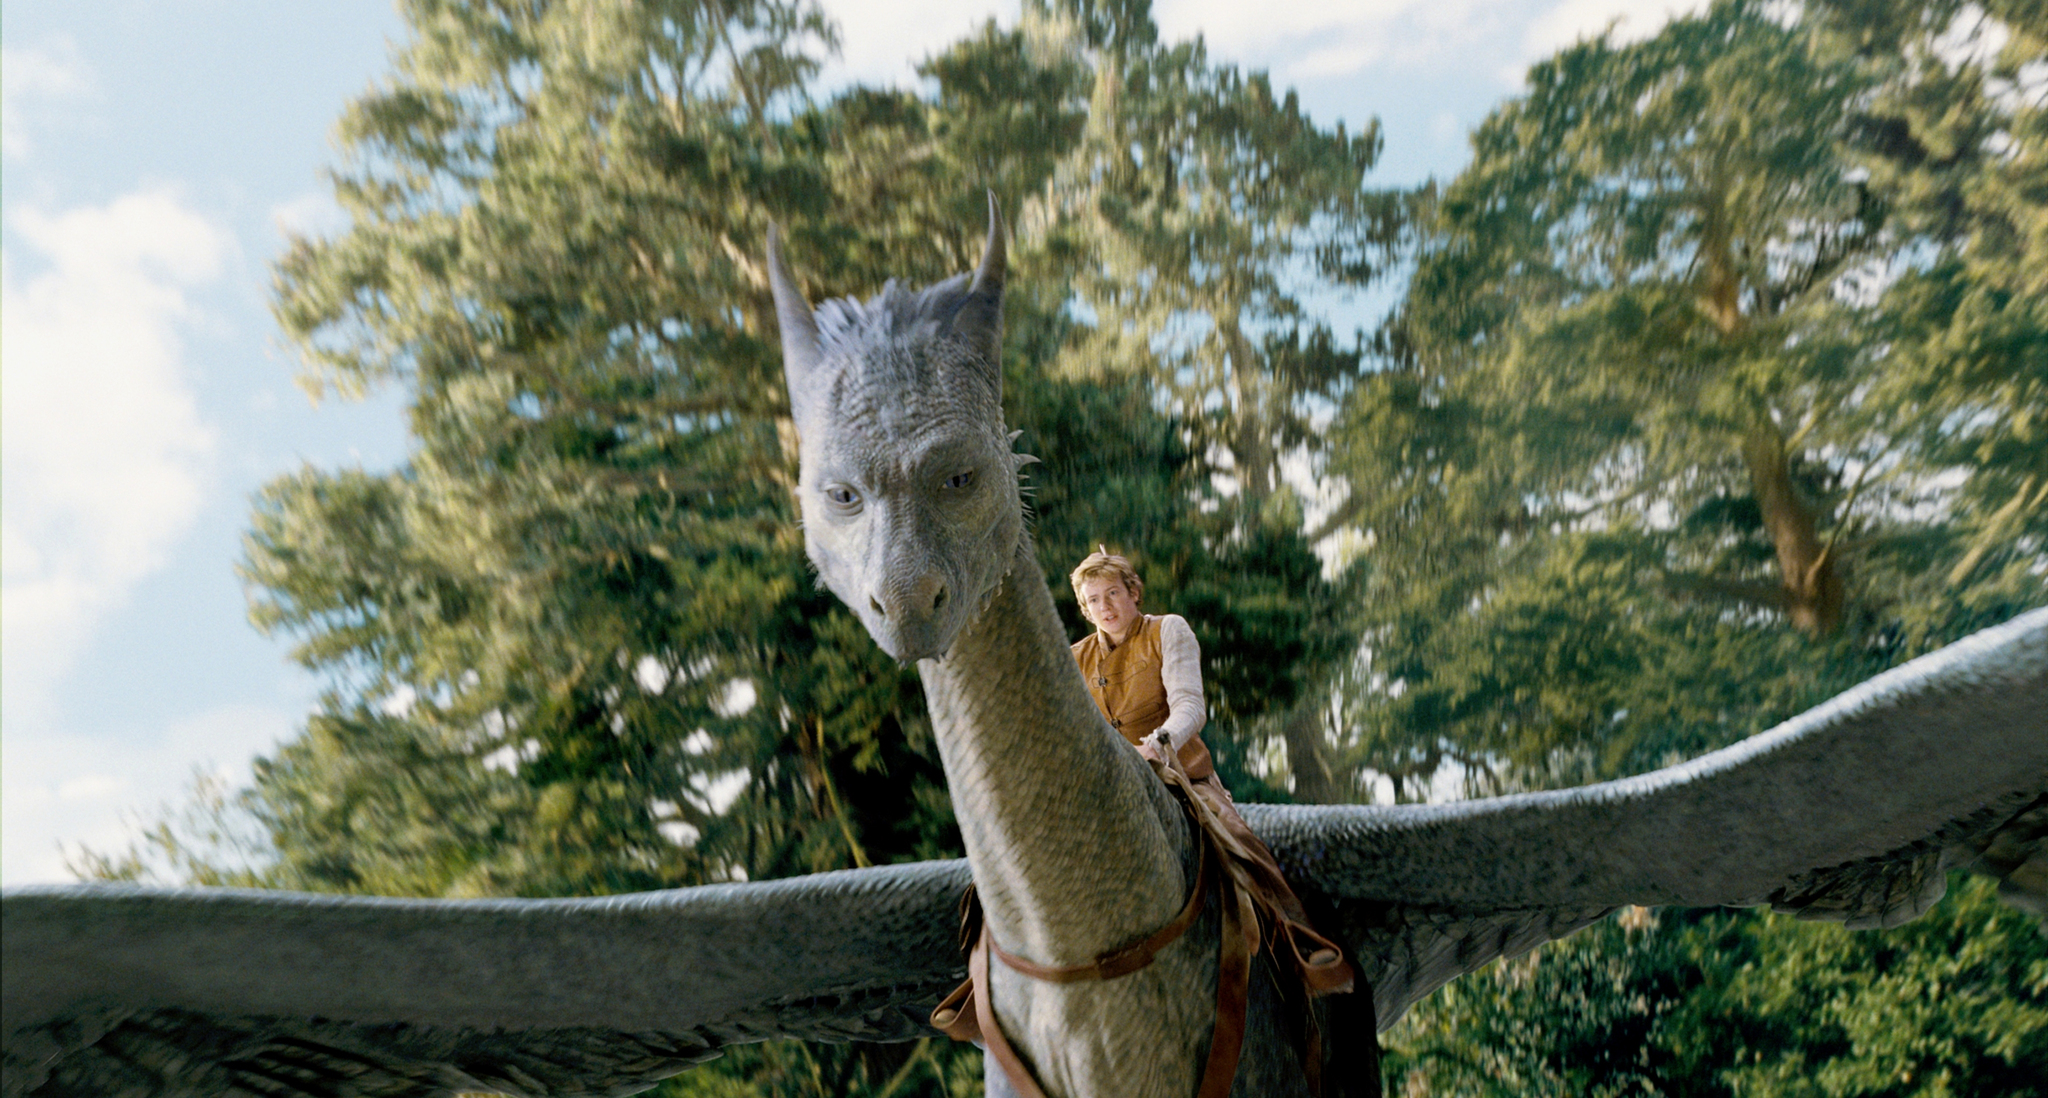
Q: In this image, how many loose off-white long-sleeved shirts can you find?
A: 1